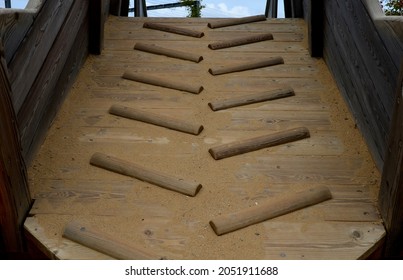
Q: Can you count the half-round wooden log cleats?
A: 12